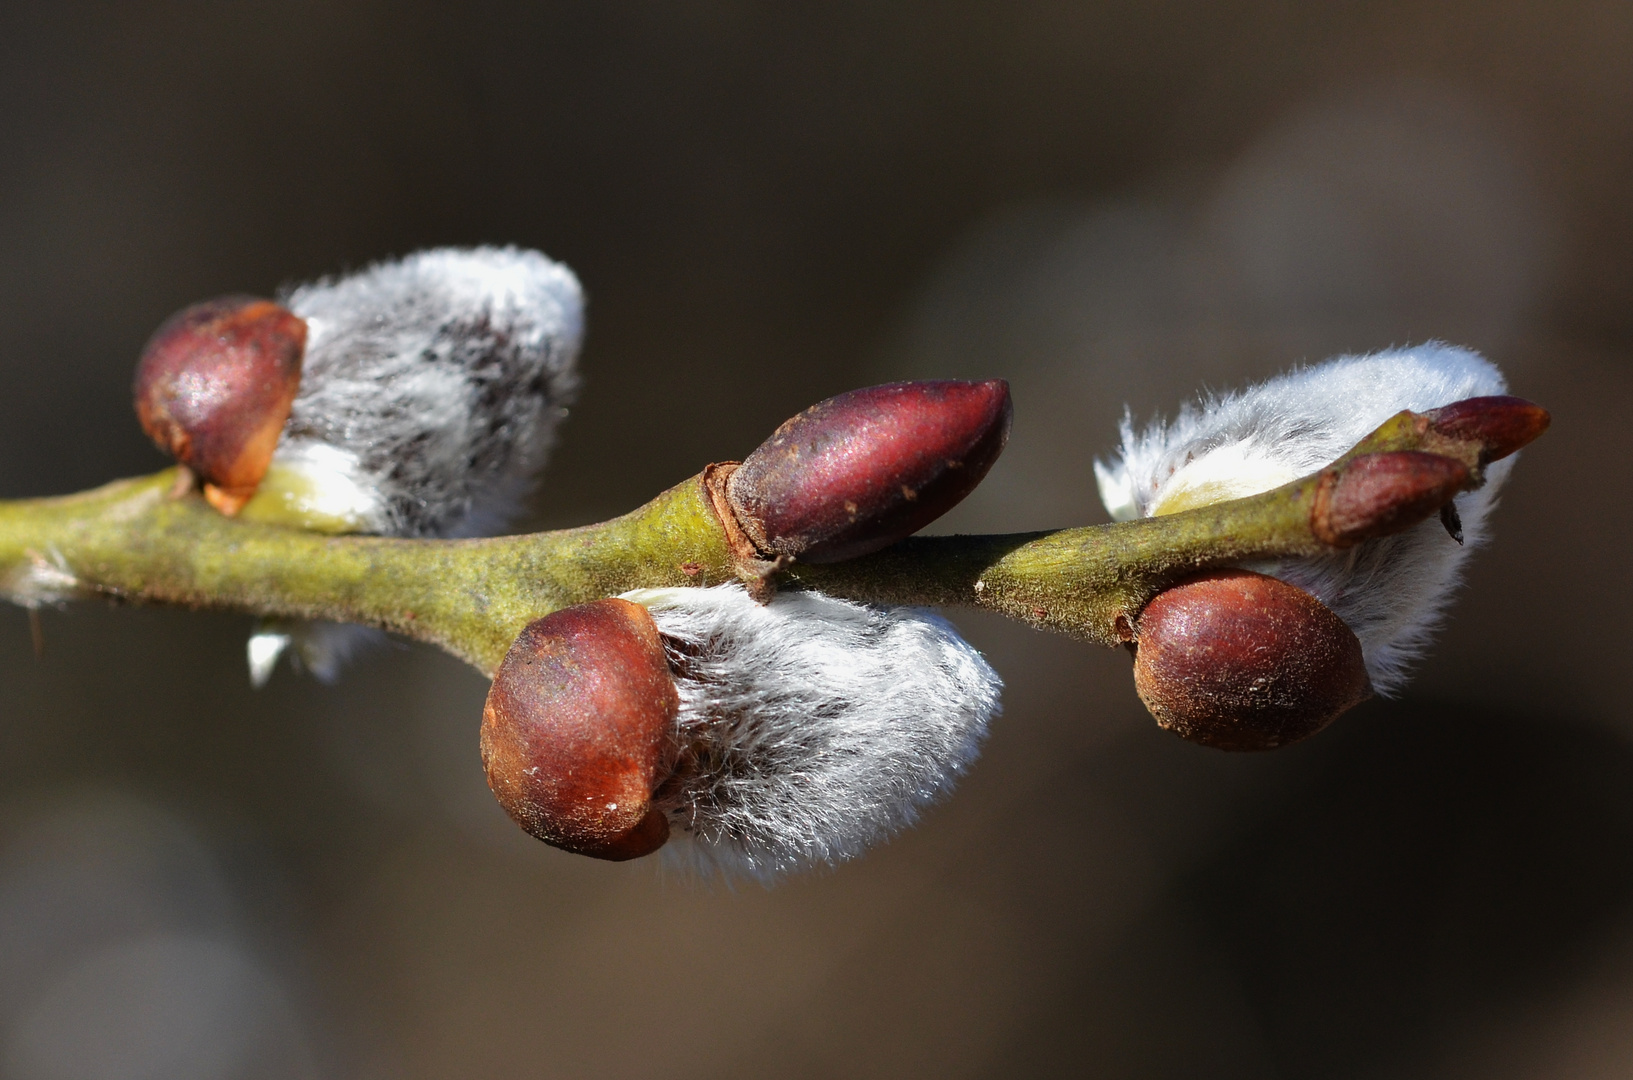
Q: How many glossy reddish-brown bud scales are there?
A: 6